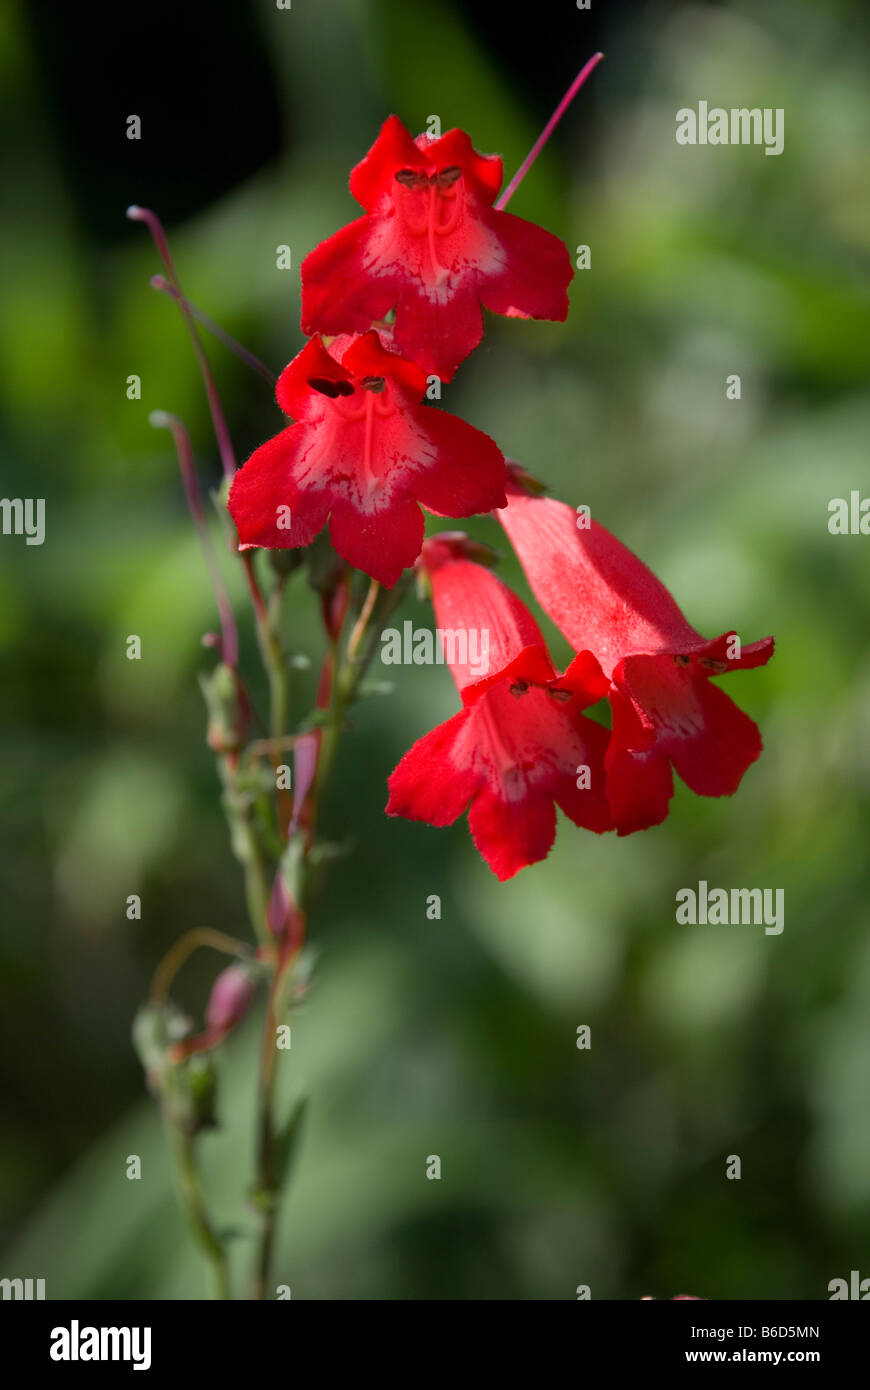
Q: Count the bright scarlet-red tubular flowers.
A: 4